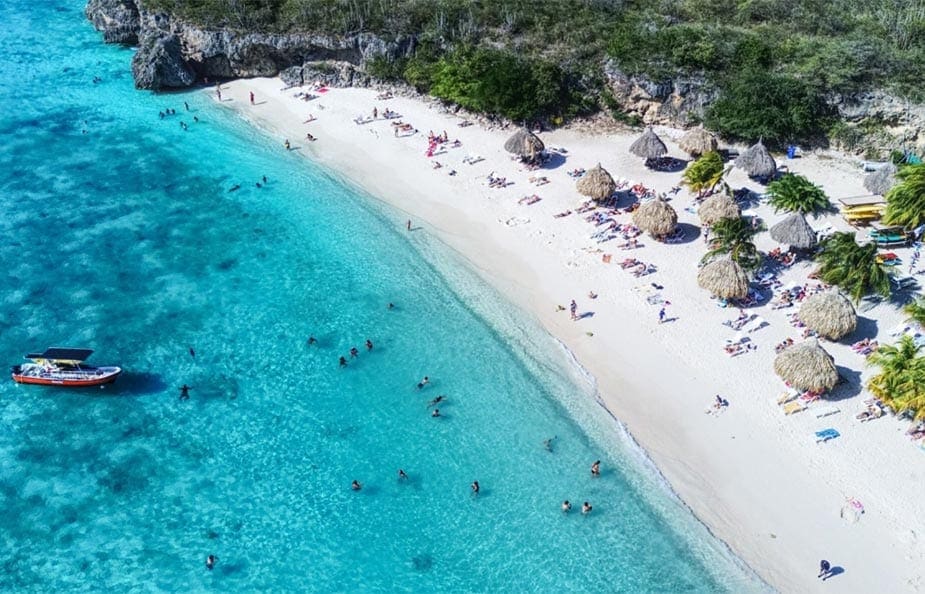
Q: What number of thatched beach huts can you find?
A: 12